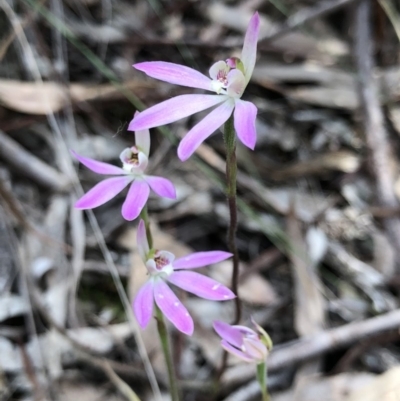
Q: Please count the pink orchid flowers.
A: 4